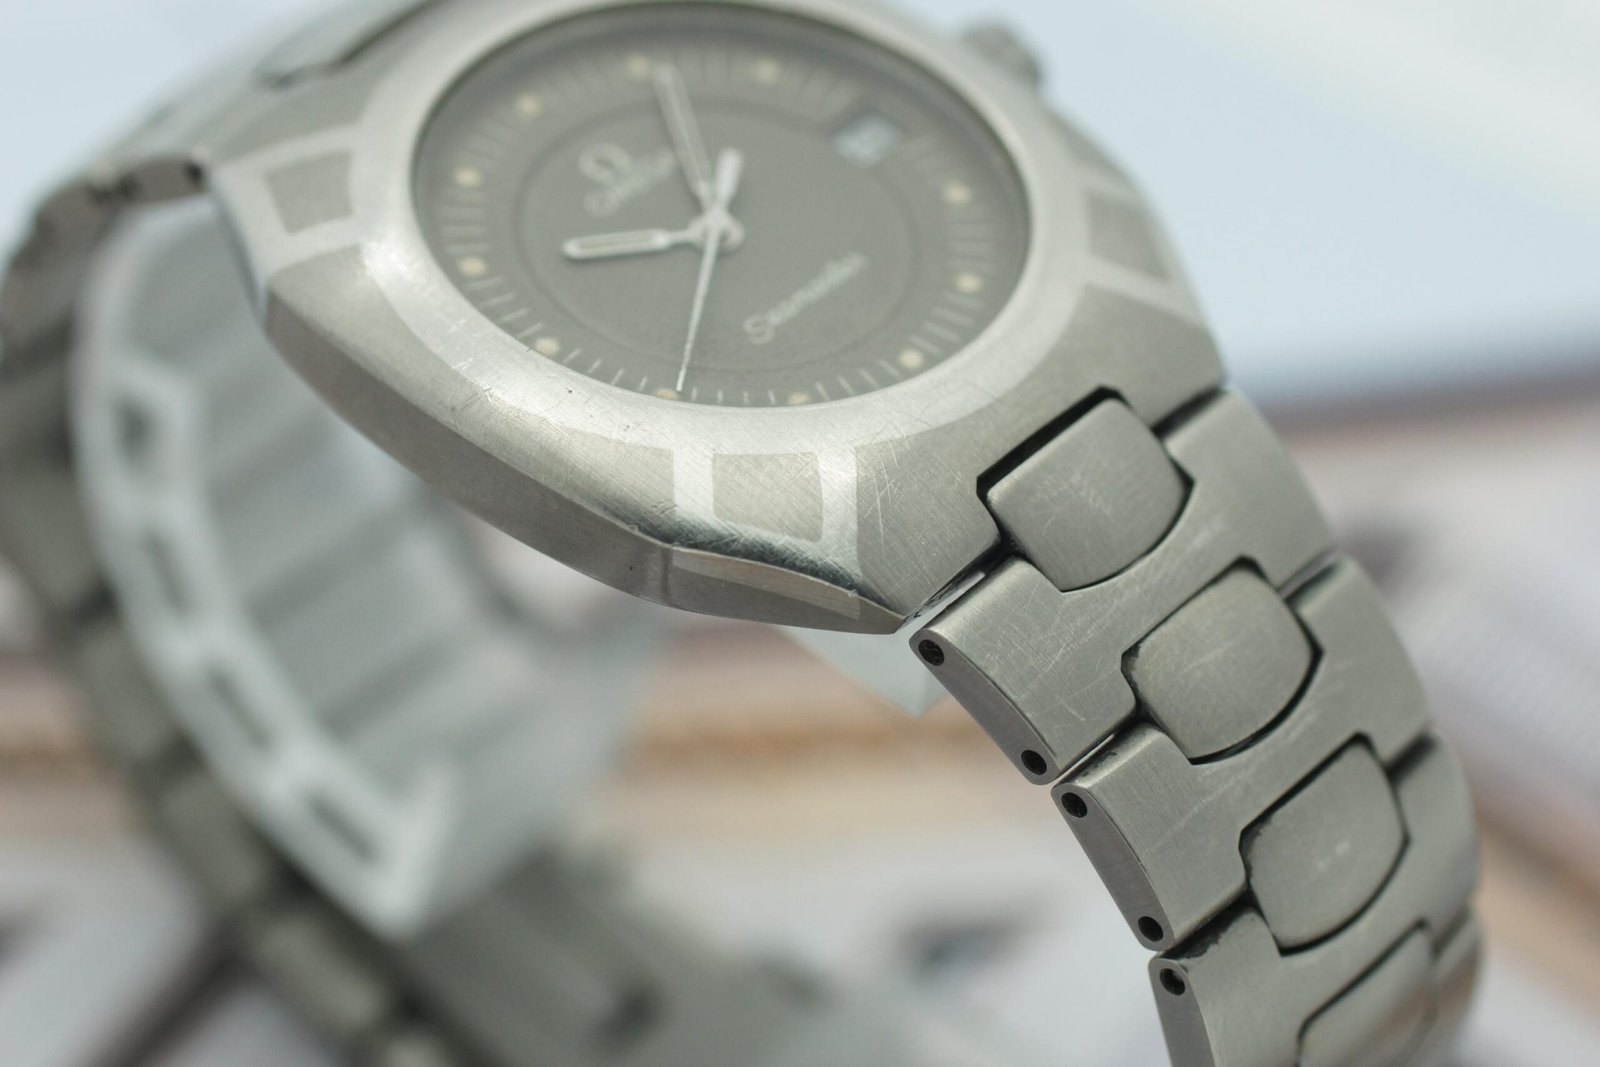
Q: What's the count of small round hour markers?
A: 11